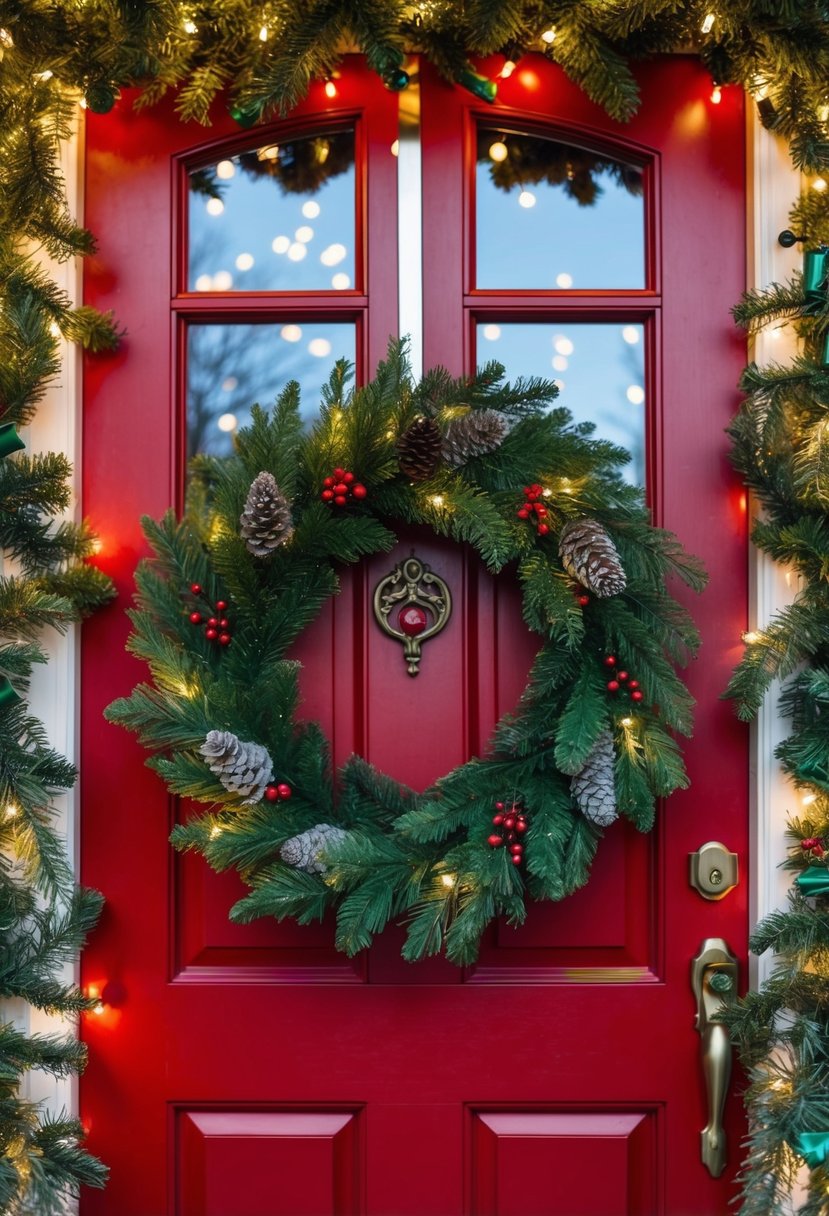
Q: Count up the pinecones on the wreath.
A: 7